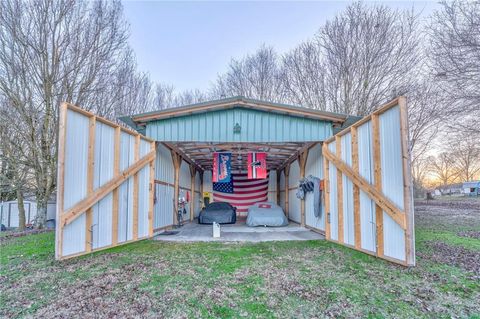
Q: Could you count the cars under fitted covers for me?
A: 2